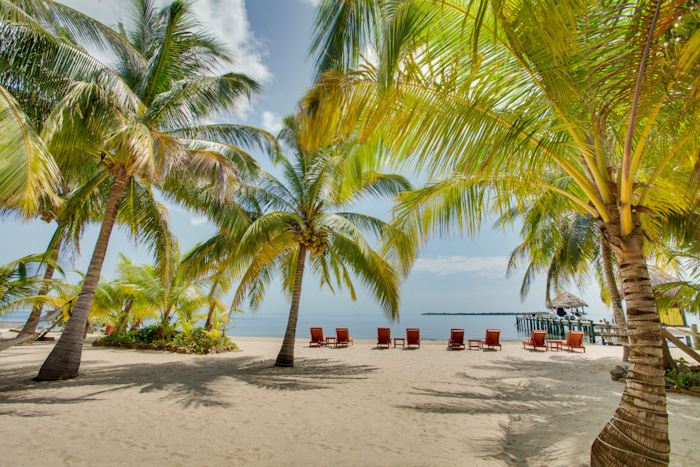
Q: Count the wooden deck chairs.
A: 8